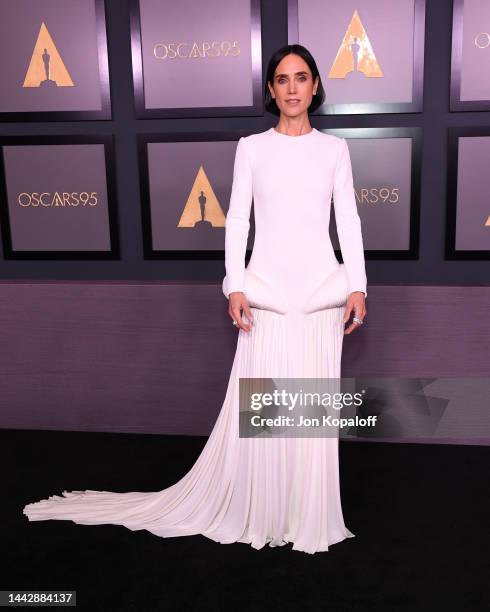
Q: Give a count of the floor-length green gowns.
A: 0